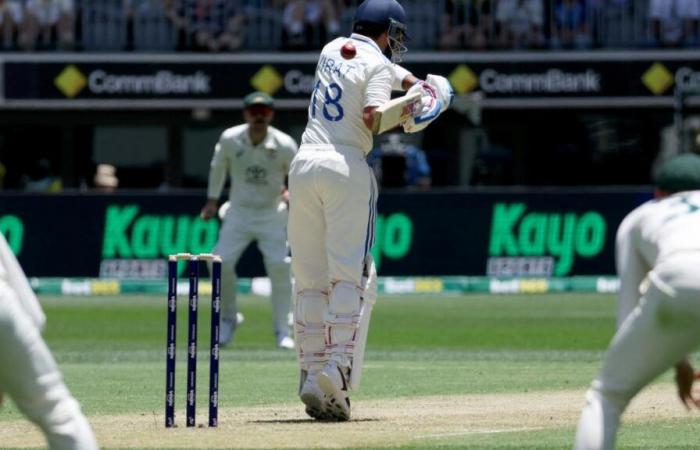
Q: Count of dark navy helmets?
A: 1